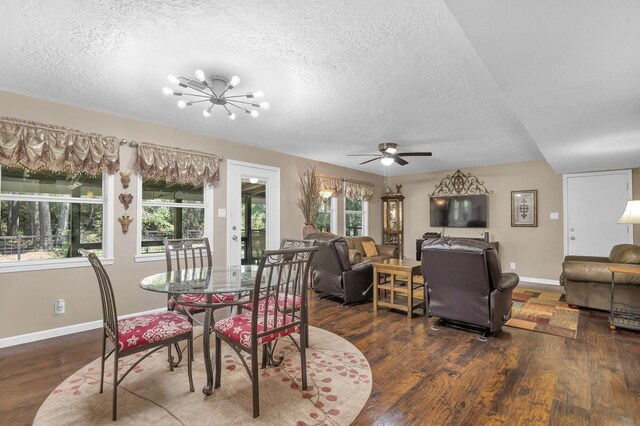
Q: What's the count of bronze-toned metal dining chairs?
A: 4